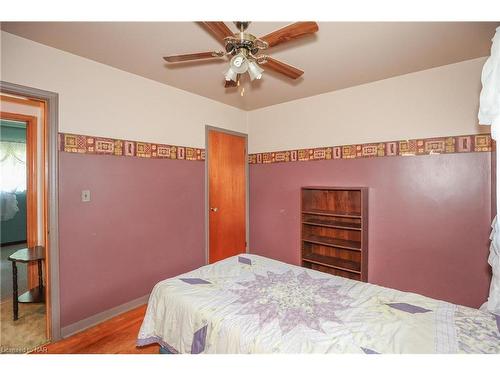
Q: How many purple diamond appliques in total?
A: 5